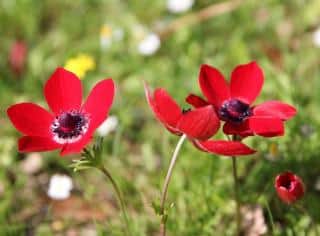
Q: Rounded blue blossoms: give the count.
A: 0